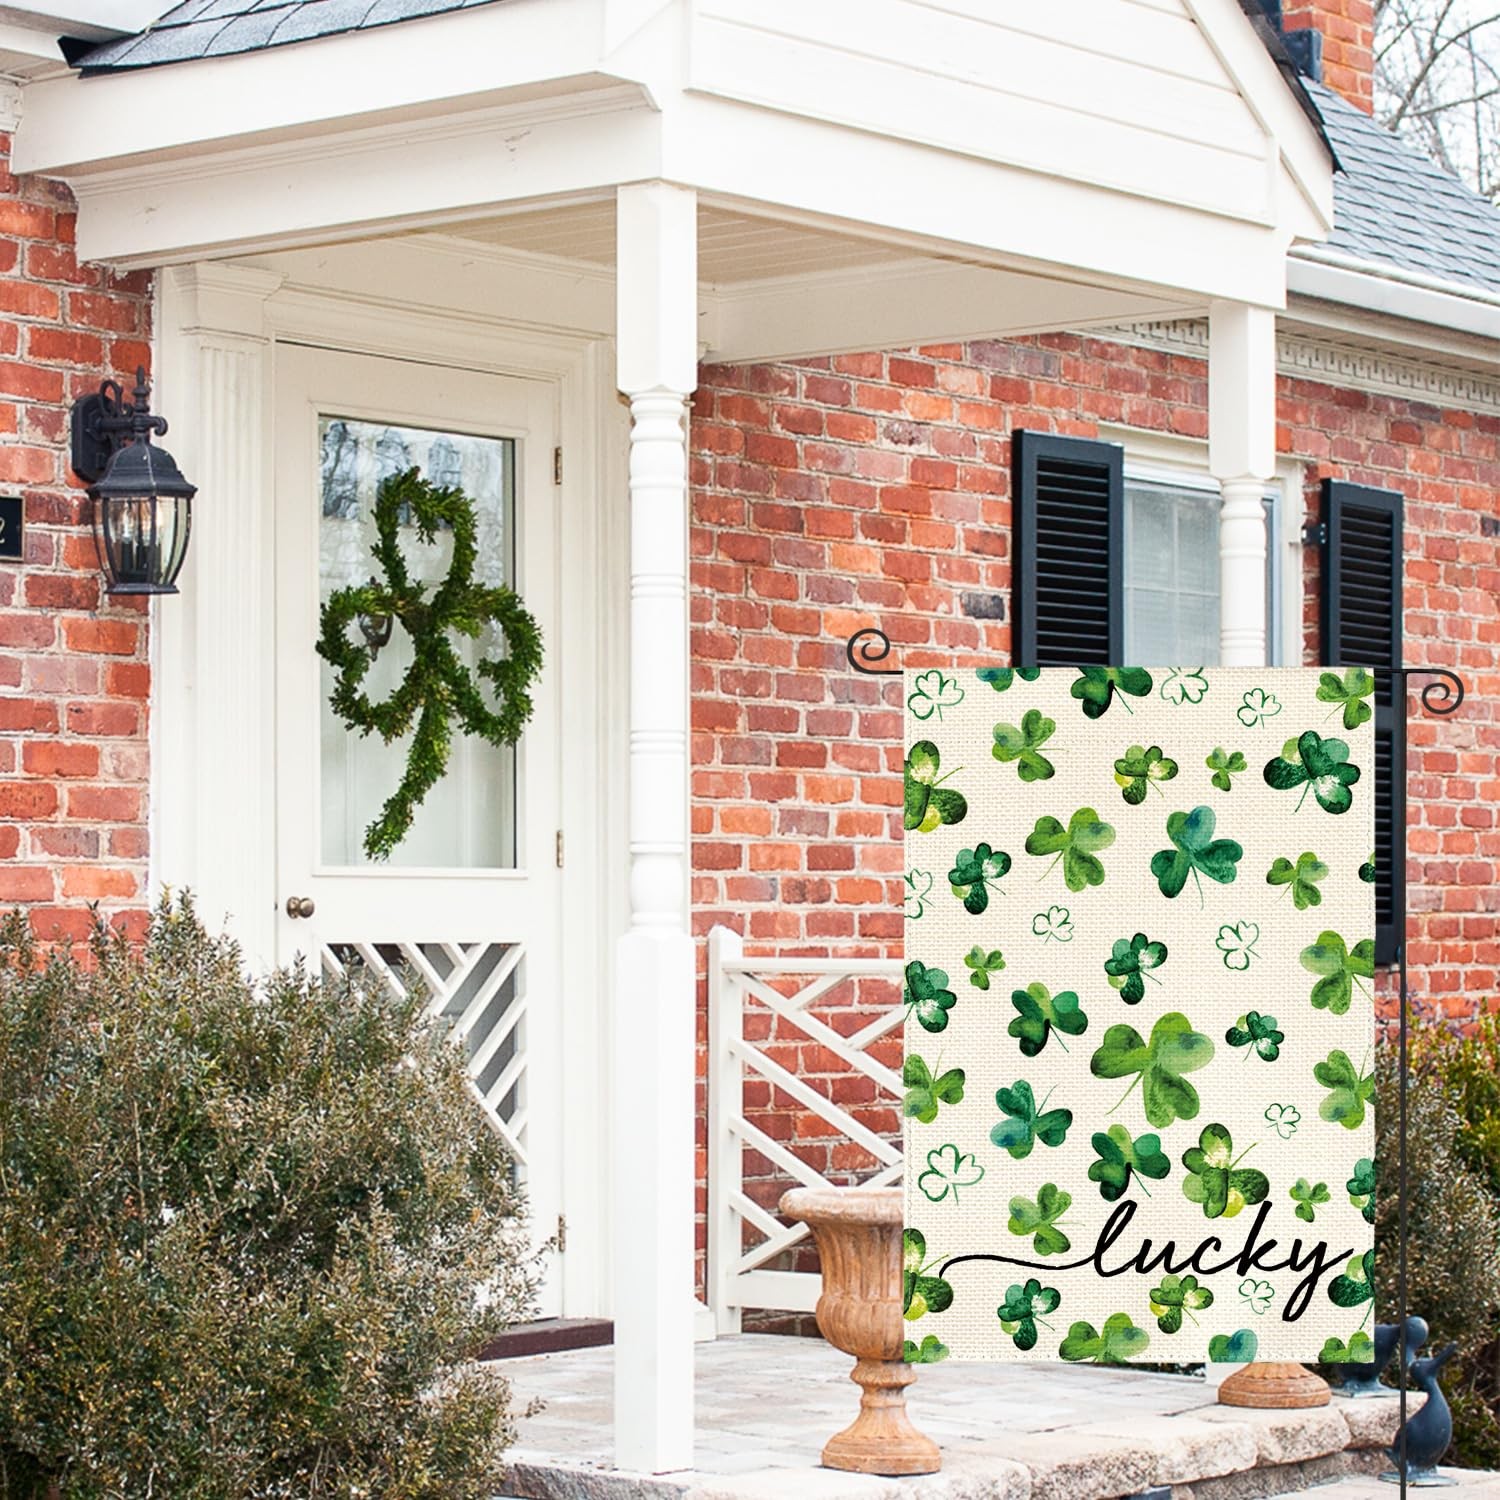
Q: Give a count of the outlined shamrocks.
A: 9